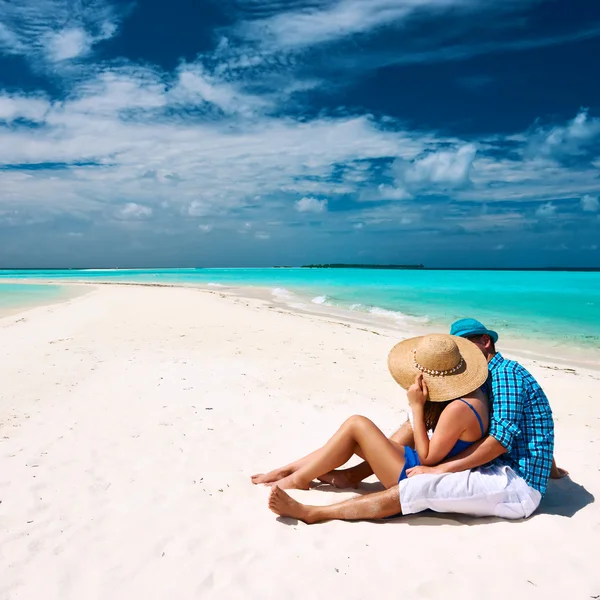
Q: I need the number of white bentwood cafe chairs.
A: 0